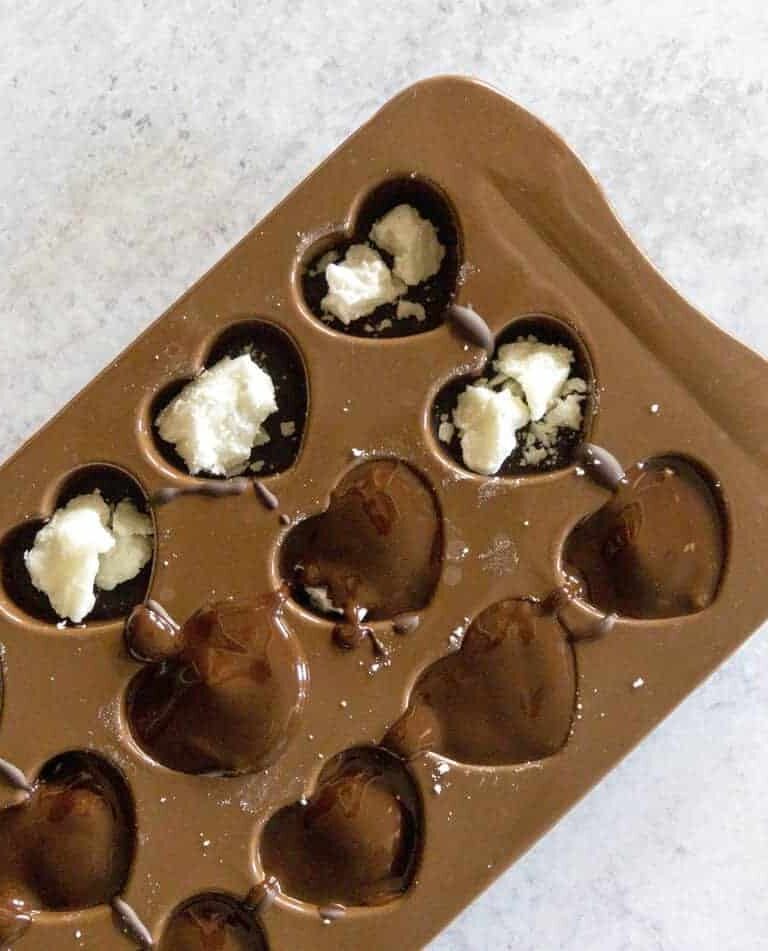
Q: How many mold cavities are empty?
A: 0